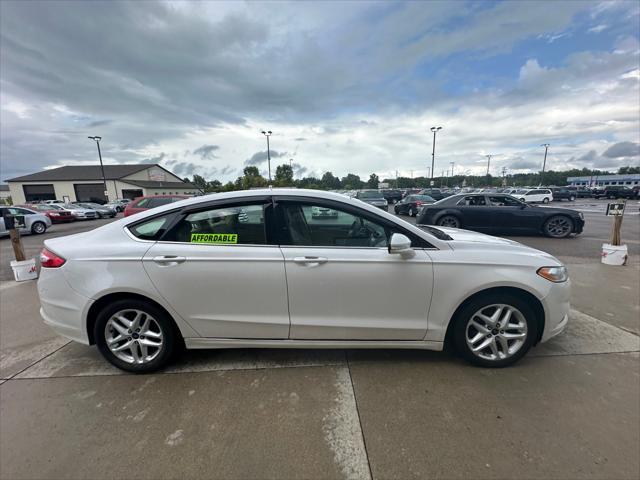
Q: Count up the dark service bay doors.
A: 3